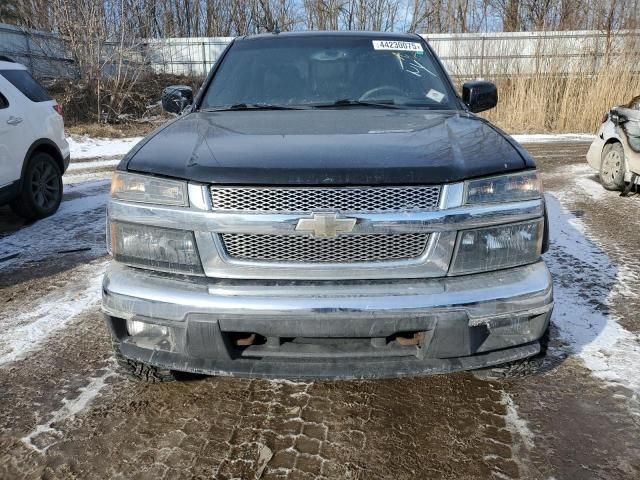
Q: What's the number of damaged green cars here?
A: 0